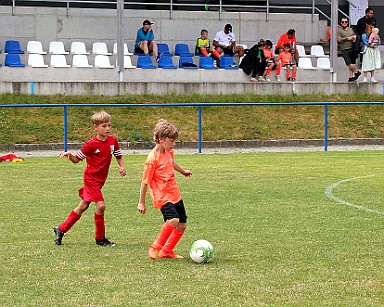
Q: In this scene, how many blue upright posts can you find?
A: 3